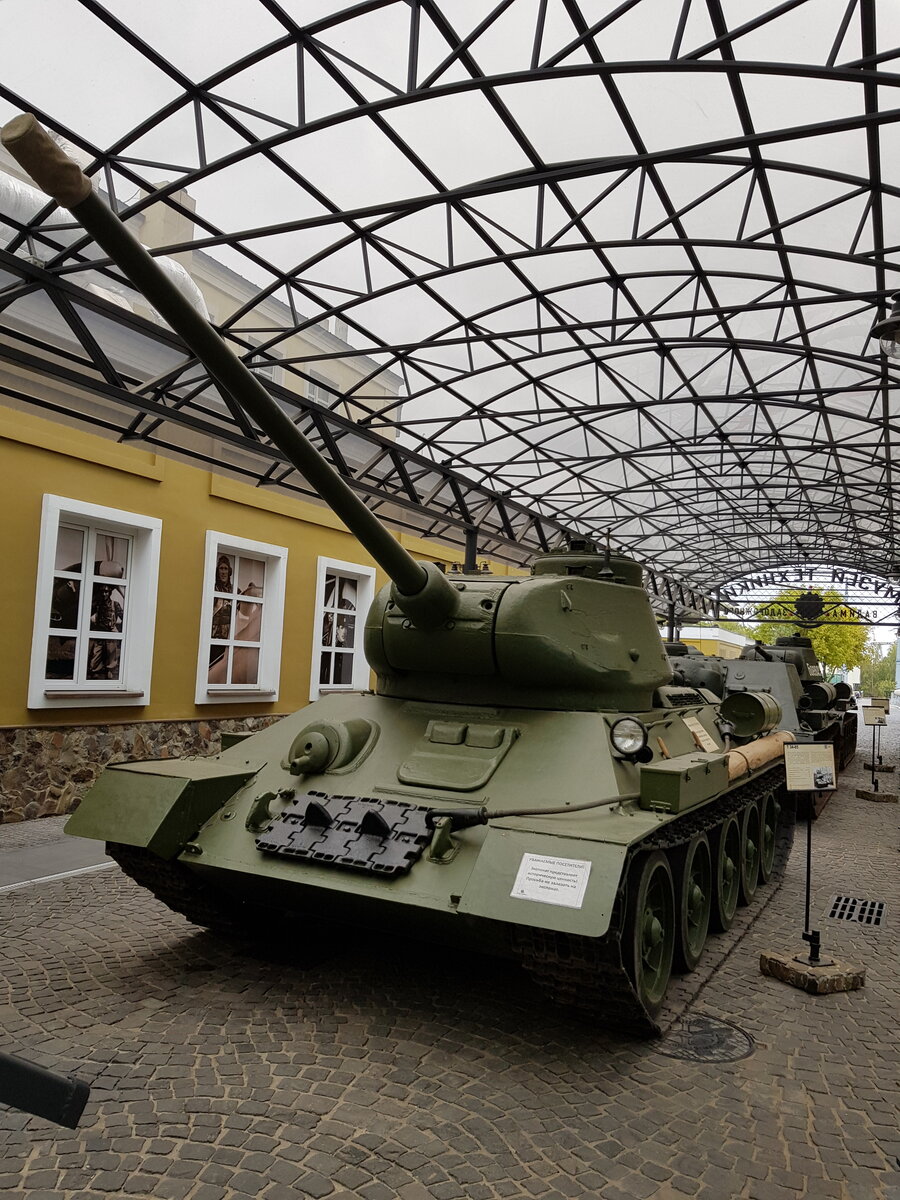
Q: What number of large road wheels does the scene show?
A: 5